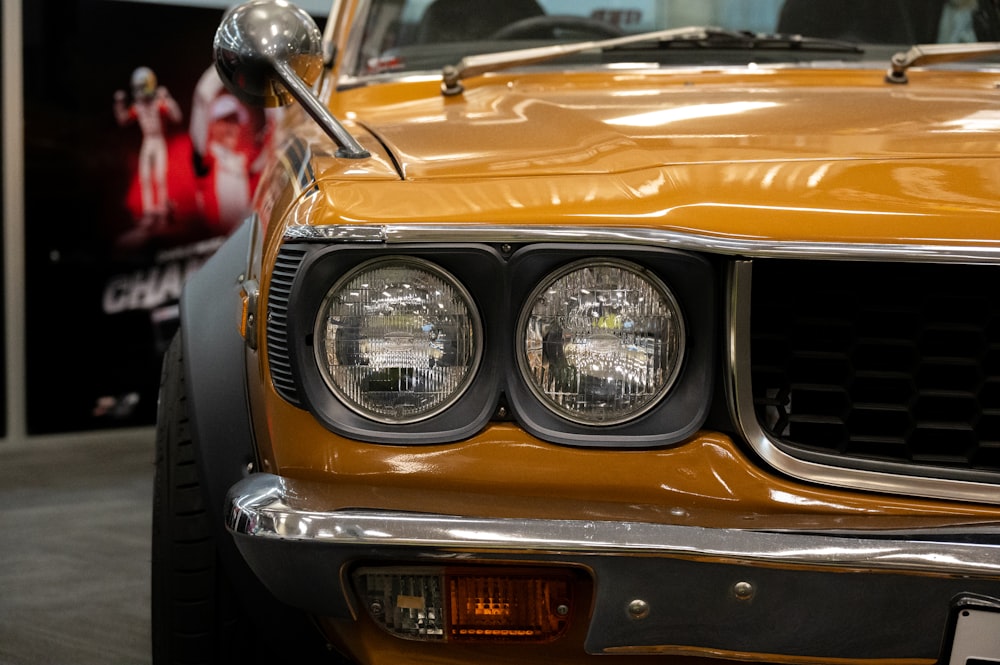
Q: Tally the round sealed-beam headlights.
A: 2